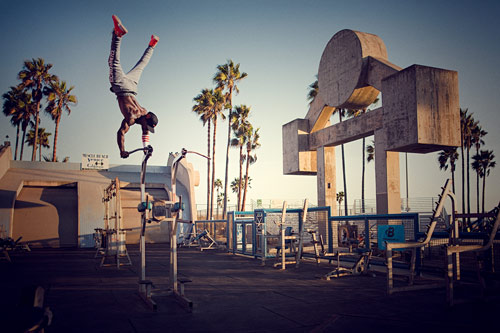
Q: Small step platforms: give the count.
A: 2